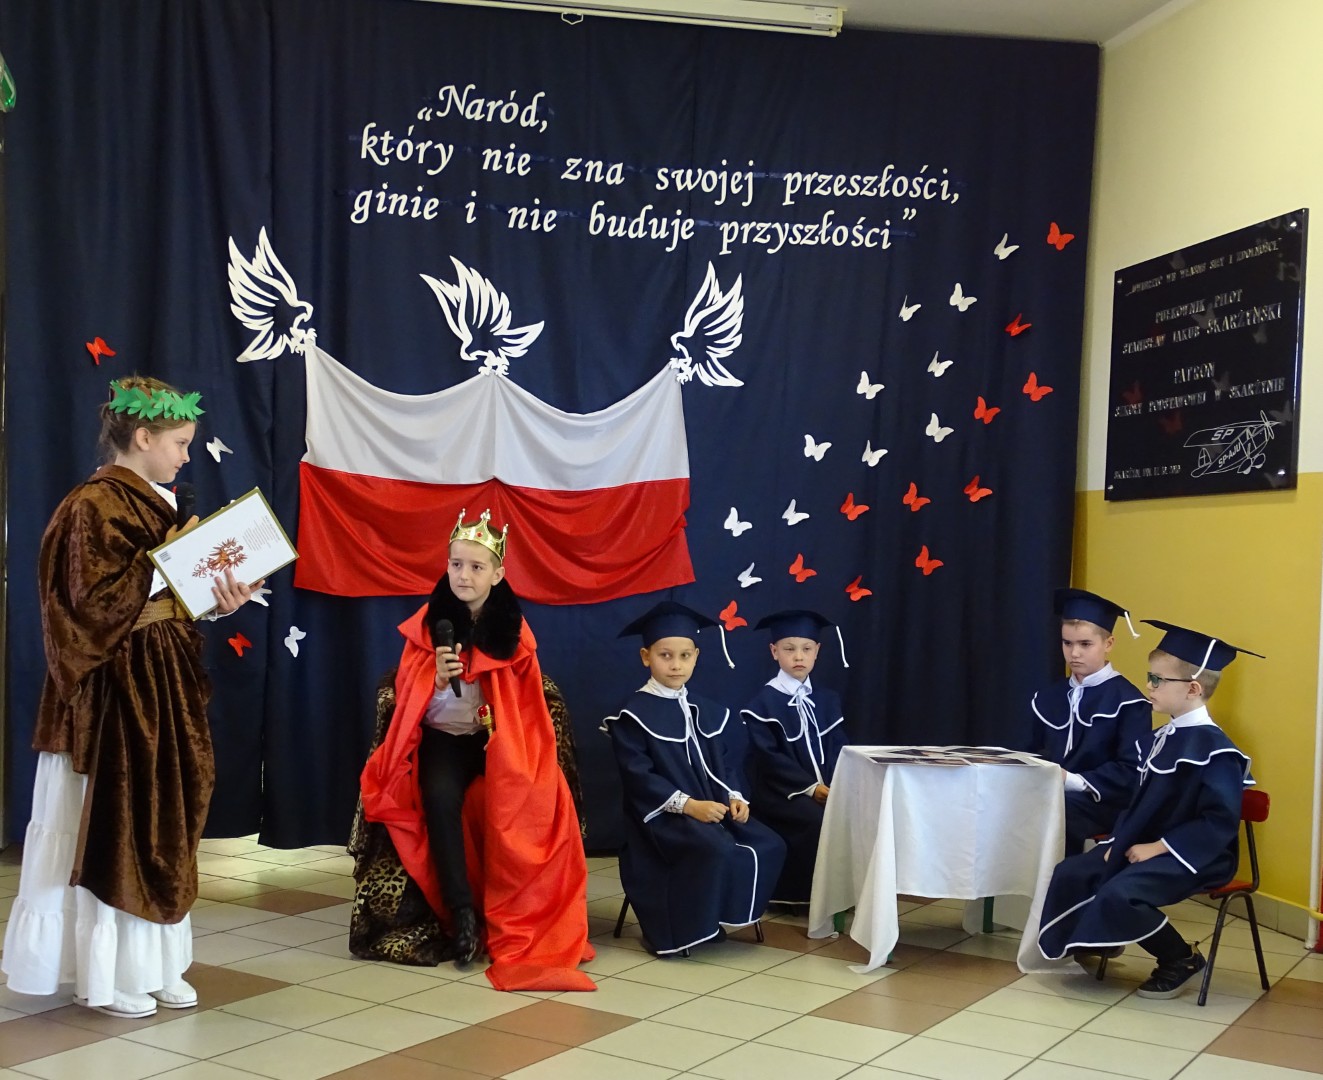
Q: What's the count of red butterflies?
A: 13